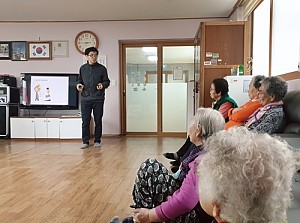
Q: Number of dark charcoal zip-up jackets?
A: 1